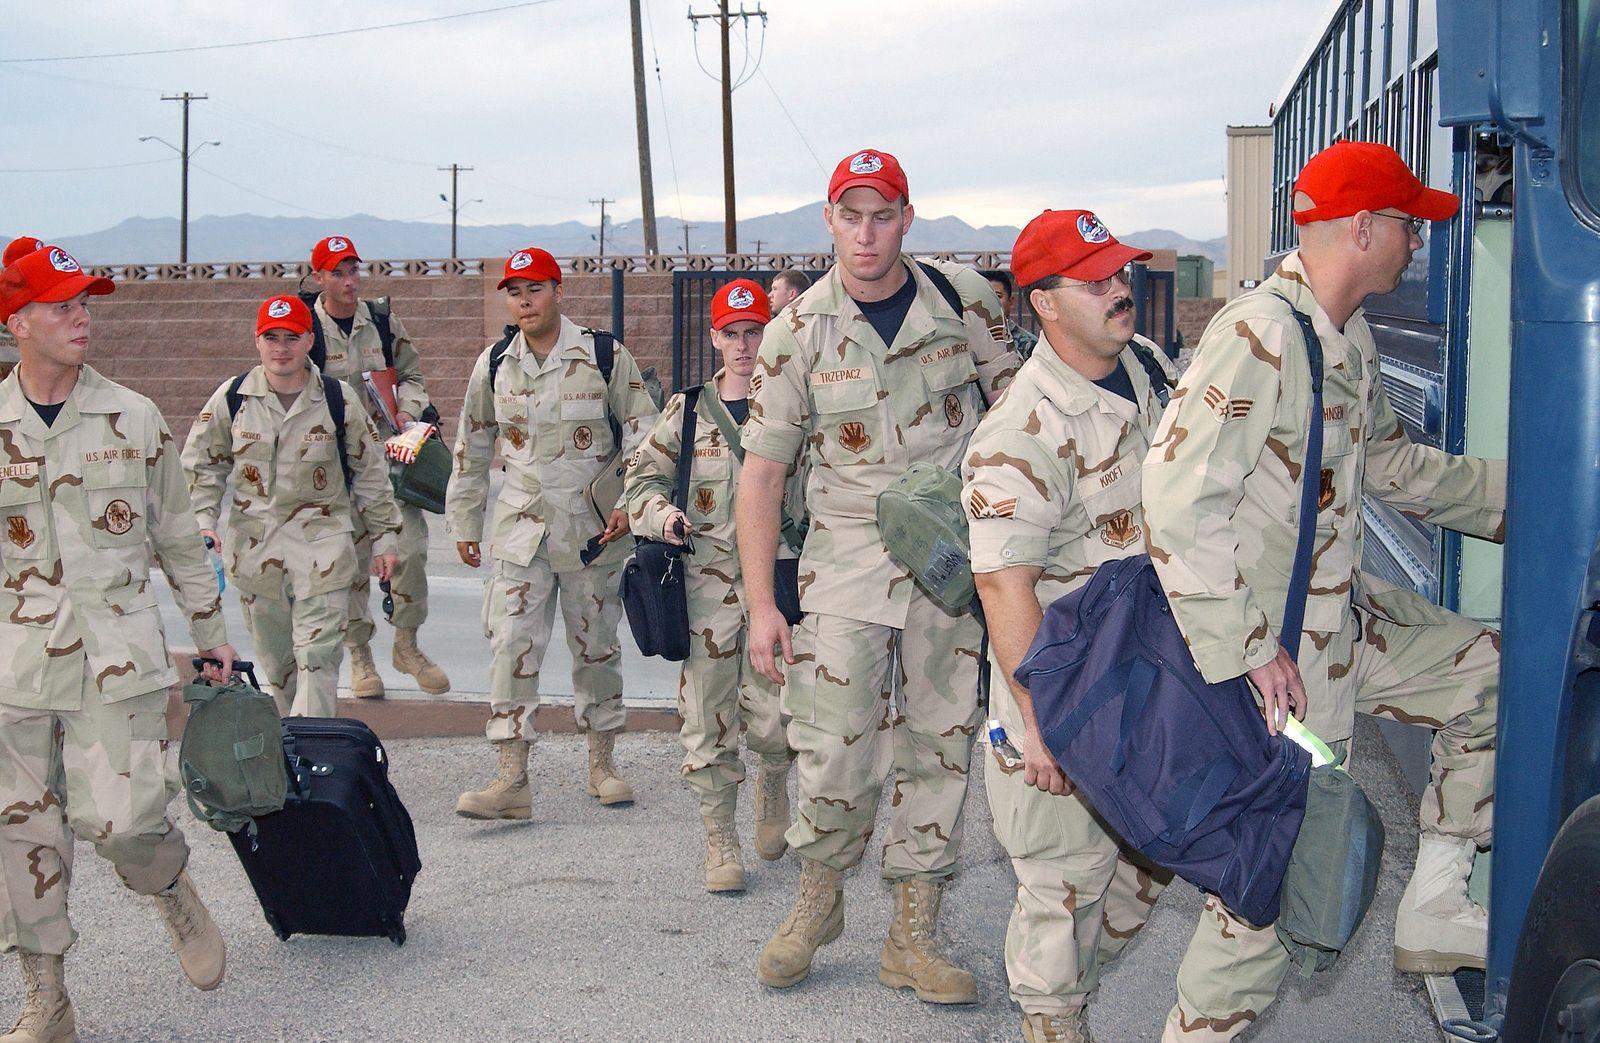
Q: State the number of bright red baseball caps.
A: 9